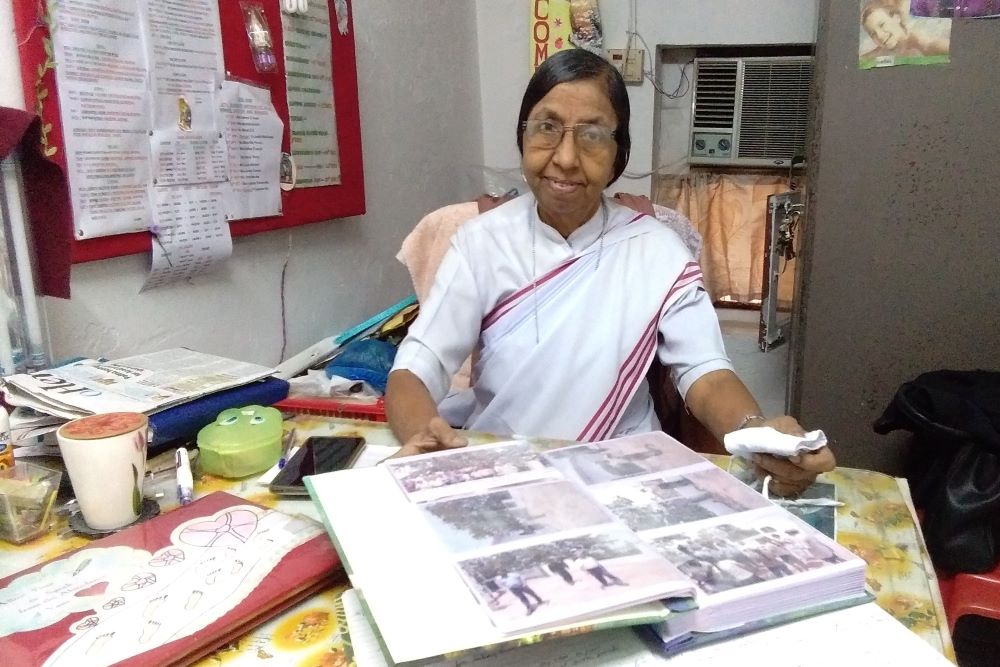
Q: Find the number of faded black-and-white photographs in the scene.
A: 6